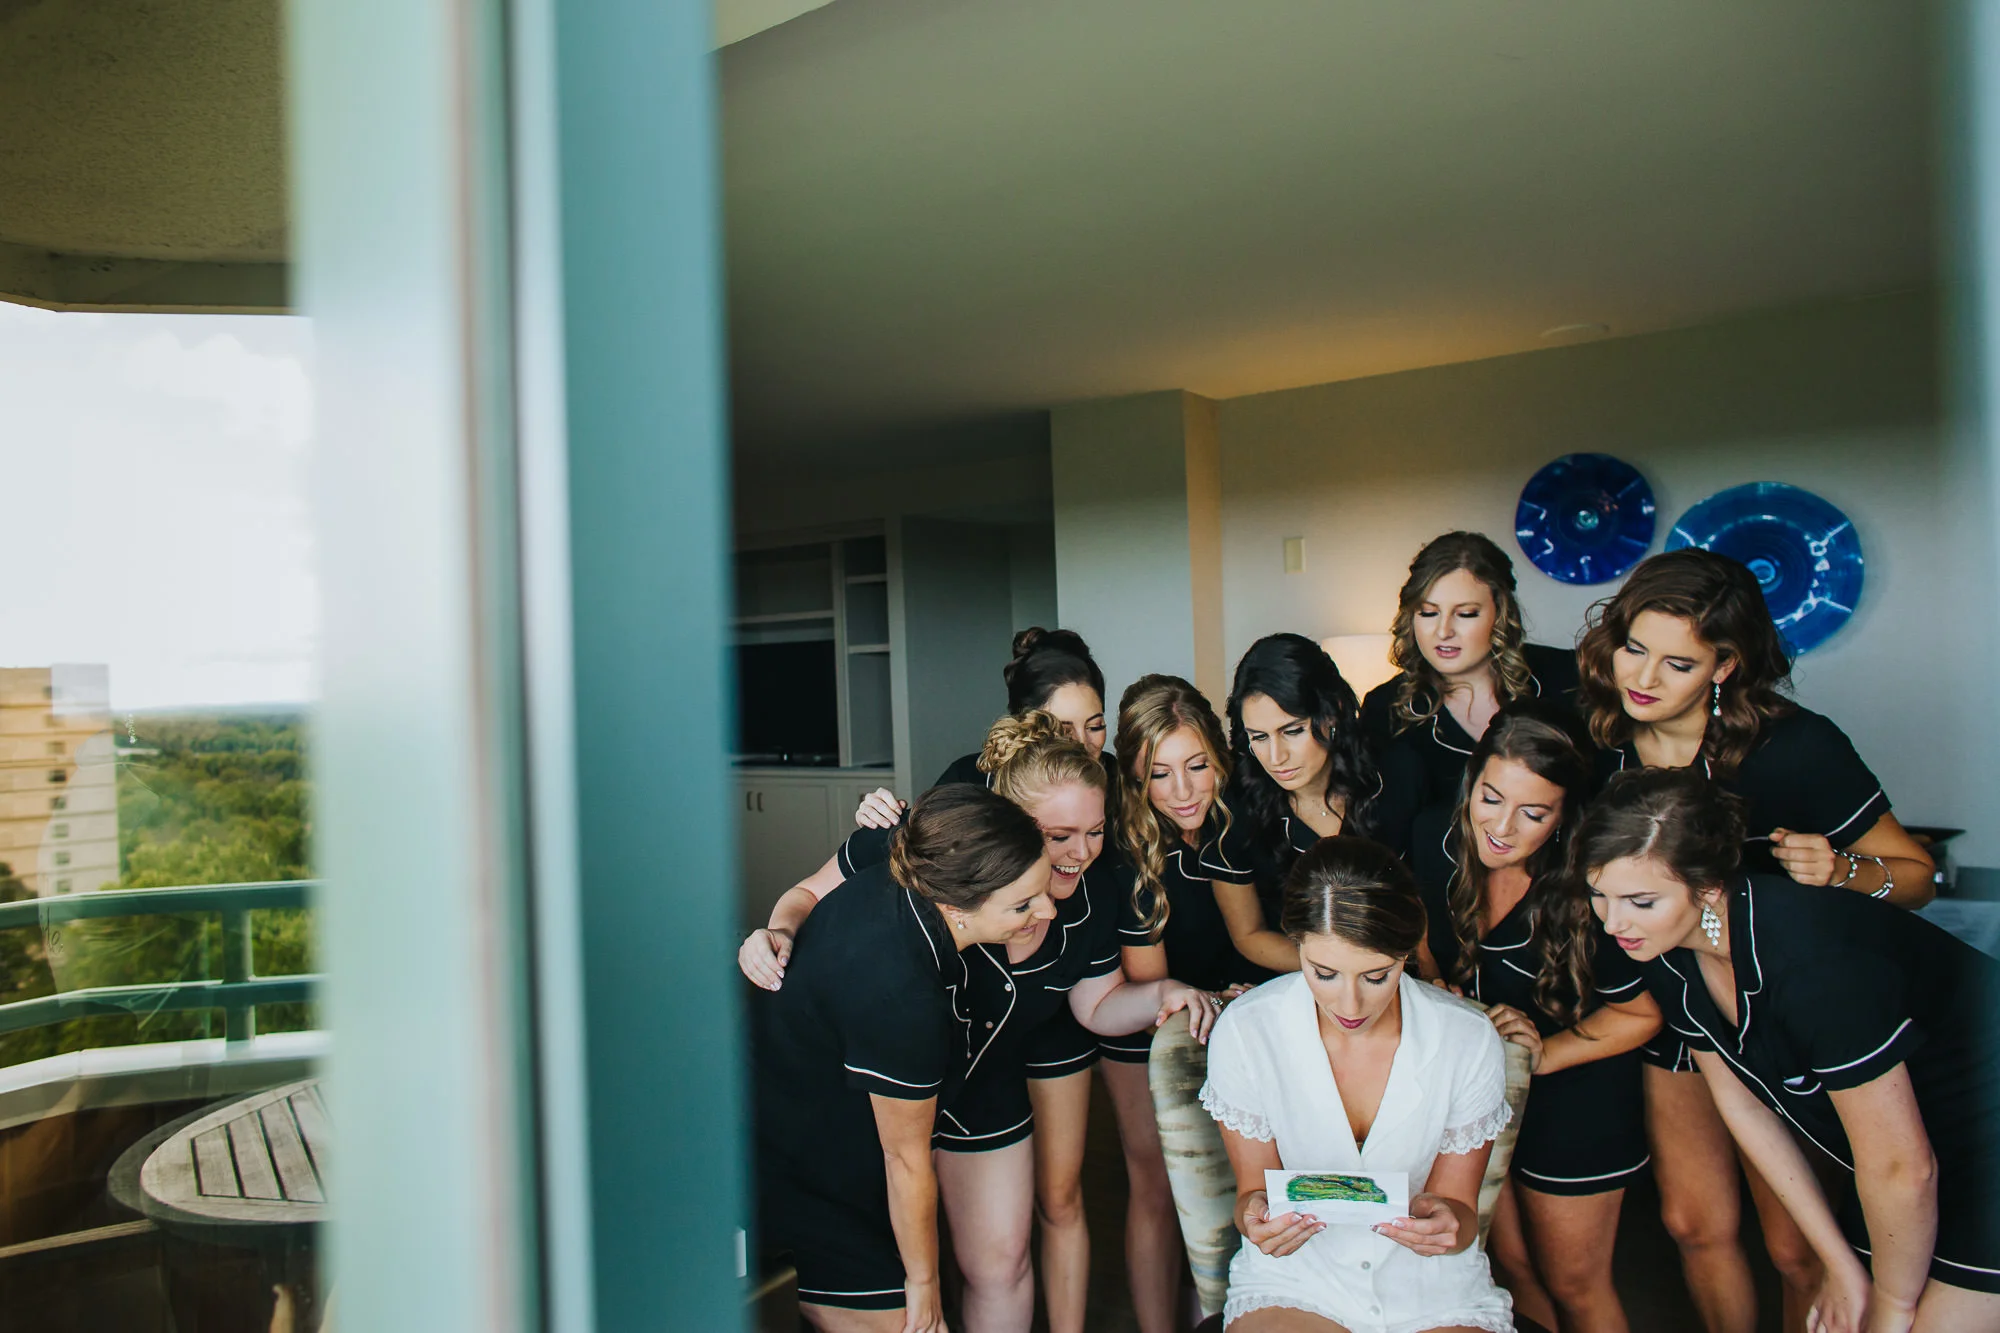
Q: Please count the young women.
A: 10